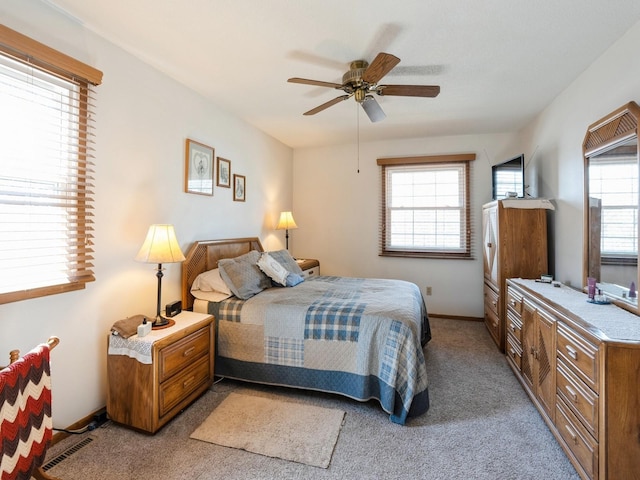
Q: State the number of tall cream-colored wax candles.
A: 0